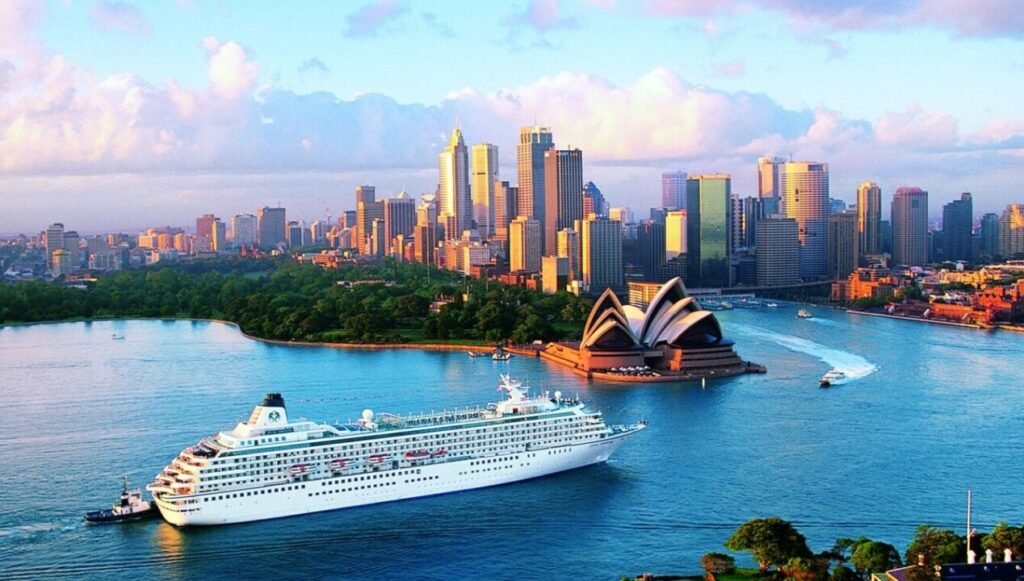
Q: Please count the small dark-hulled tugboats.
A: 1